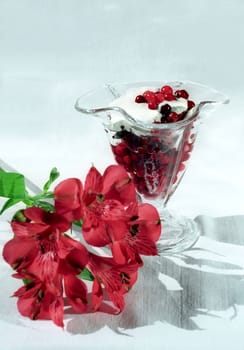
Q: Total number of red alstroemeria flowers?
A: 5